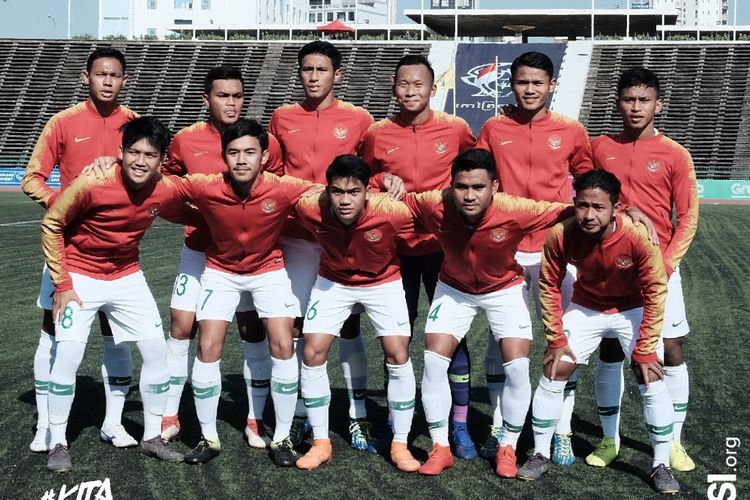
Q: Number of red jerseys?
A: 11